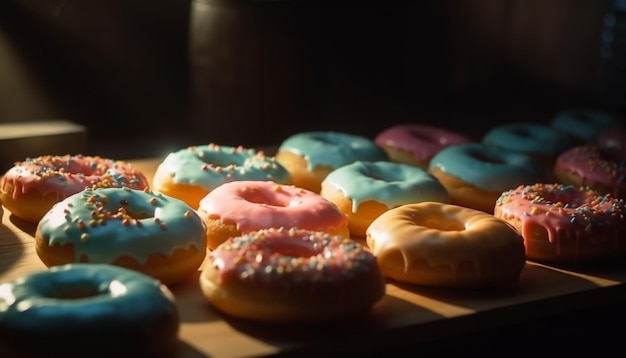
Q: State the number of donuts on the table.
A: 15